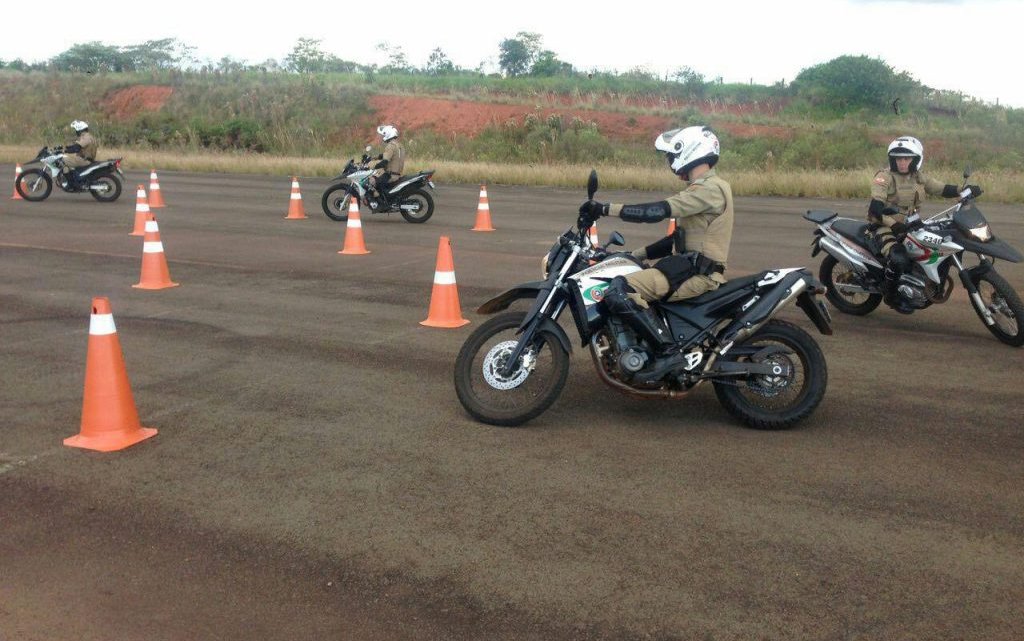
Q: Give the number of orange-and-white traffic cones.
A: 11